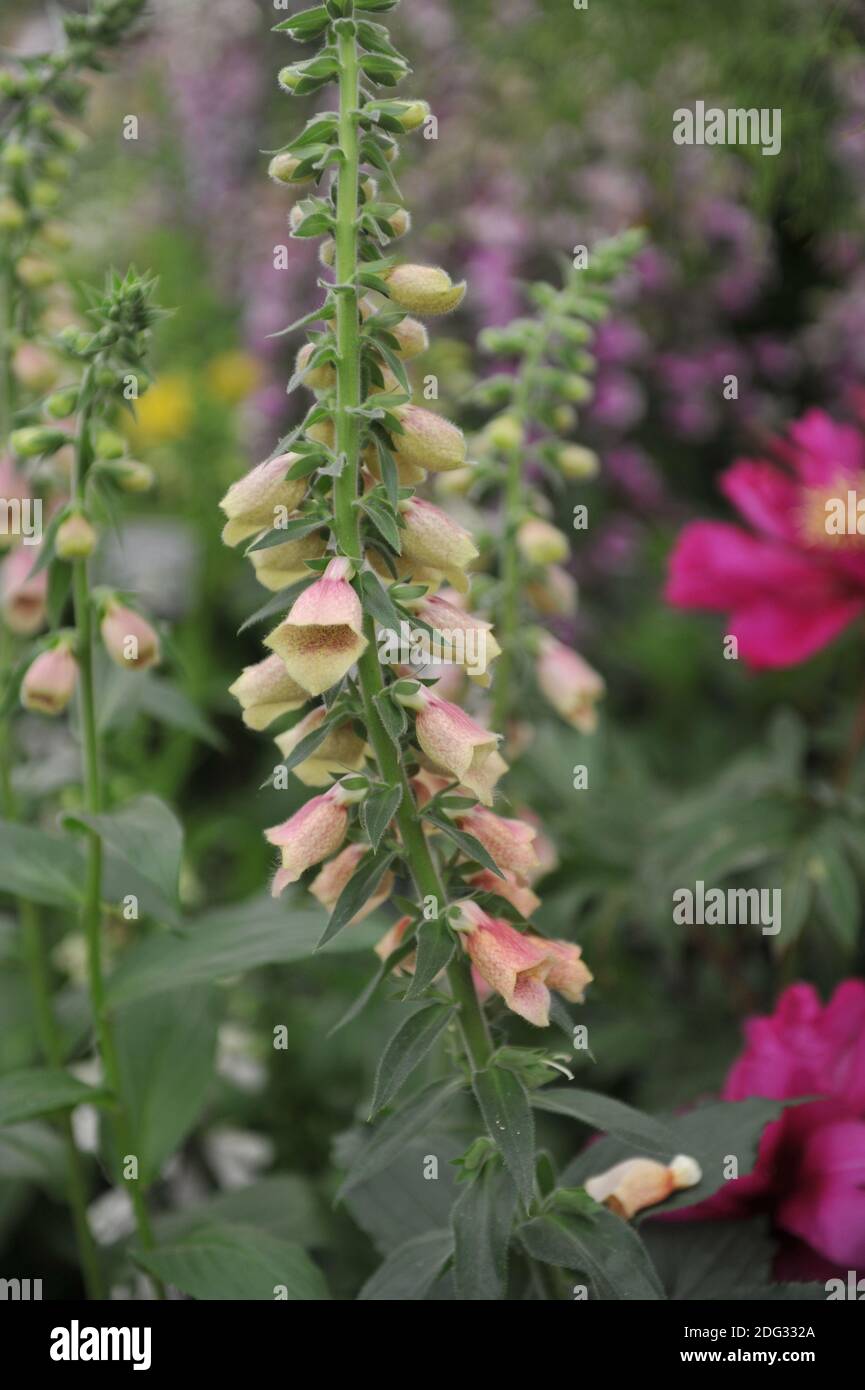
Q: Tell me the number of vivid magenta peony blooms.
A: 2